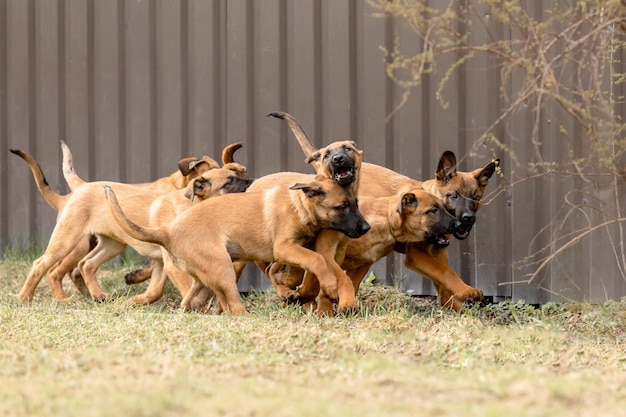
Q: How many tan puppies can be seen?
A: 6